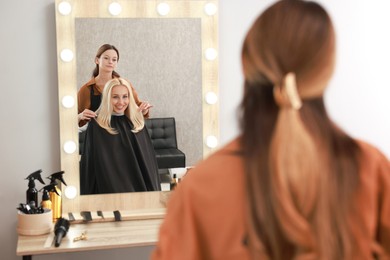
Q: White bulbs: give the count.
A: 11